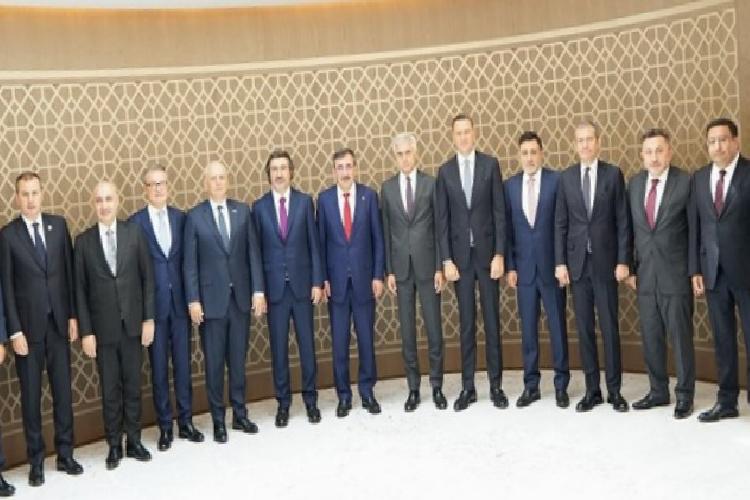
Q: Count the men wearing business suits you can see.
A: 12